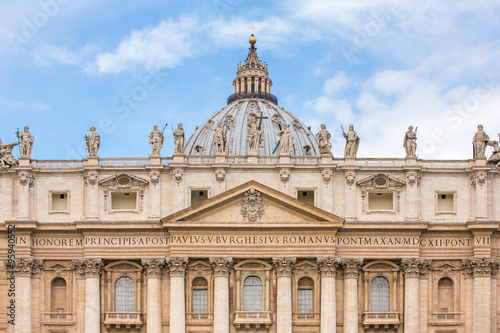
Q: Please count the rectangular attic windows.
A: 6